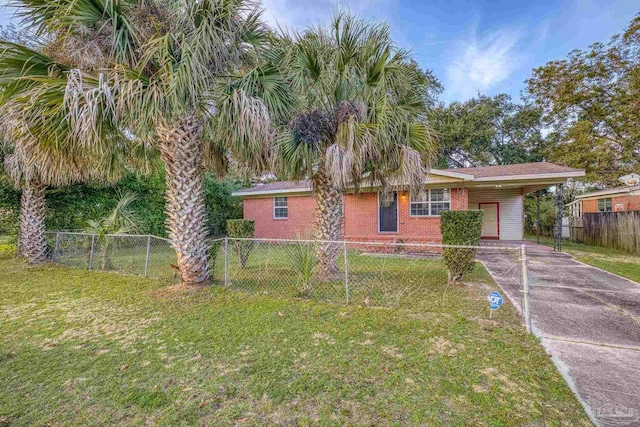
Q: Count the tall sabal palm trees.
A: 3